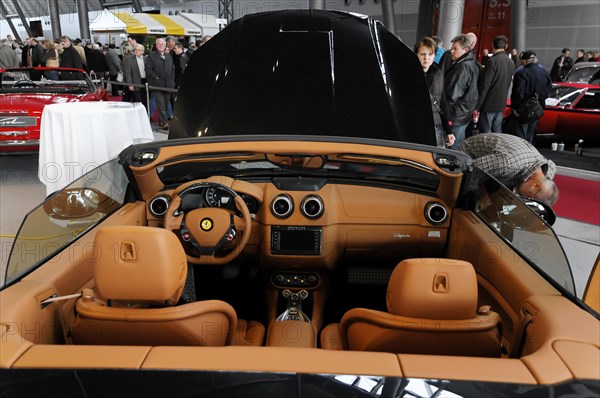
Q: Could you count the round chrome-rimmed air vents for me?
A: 4